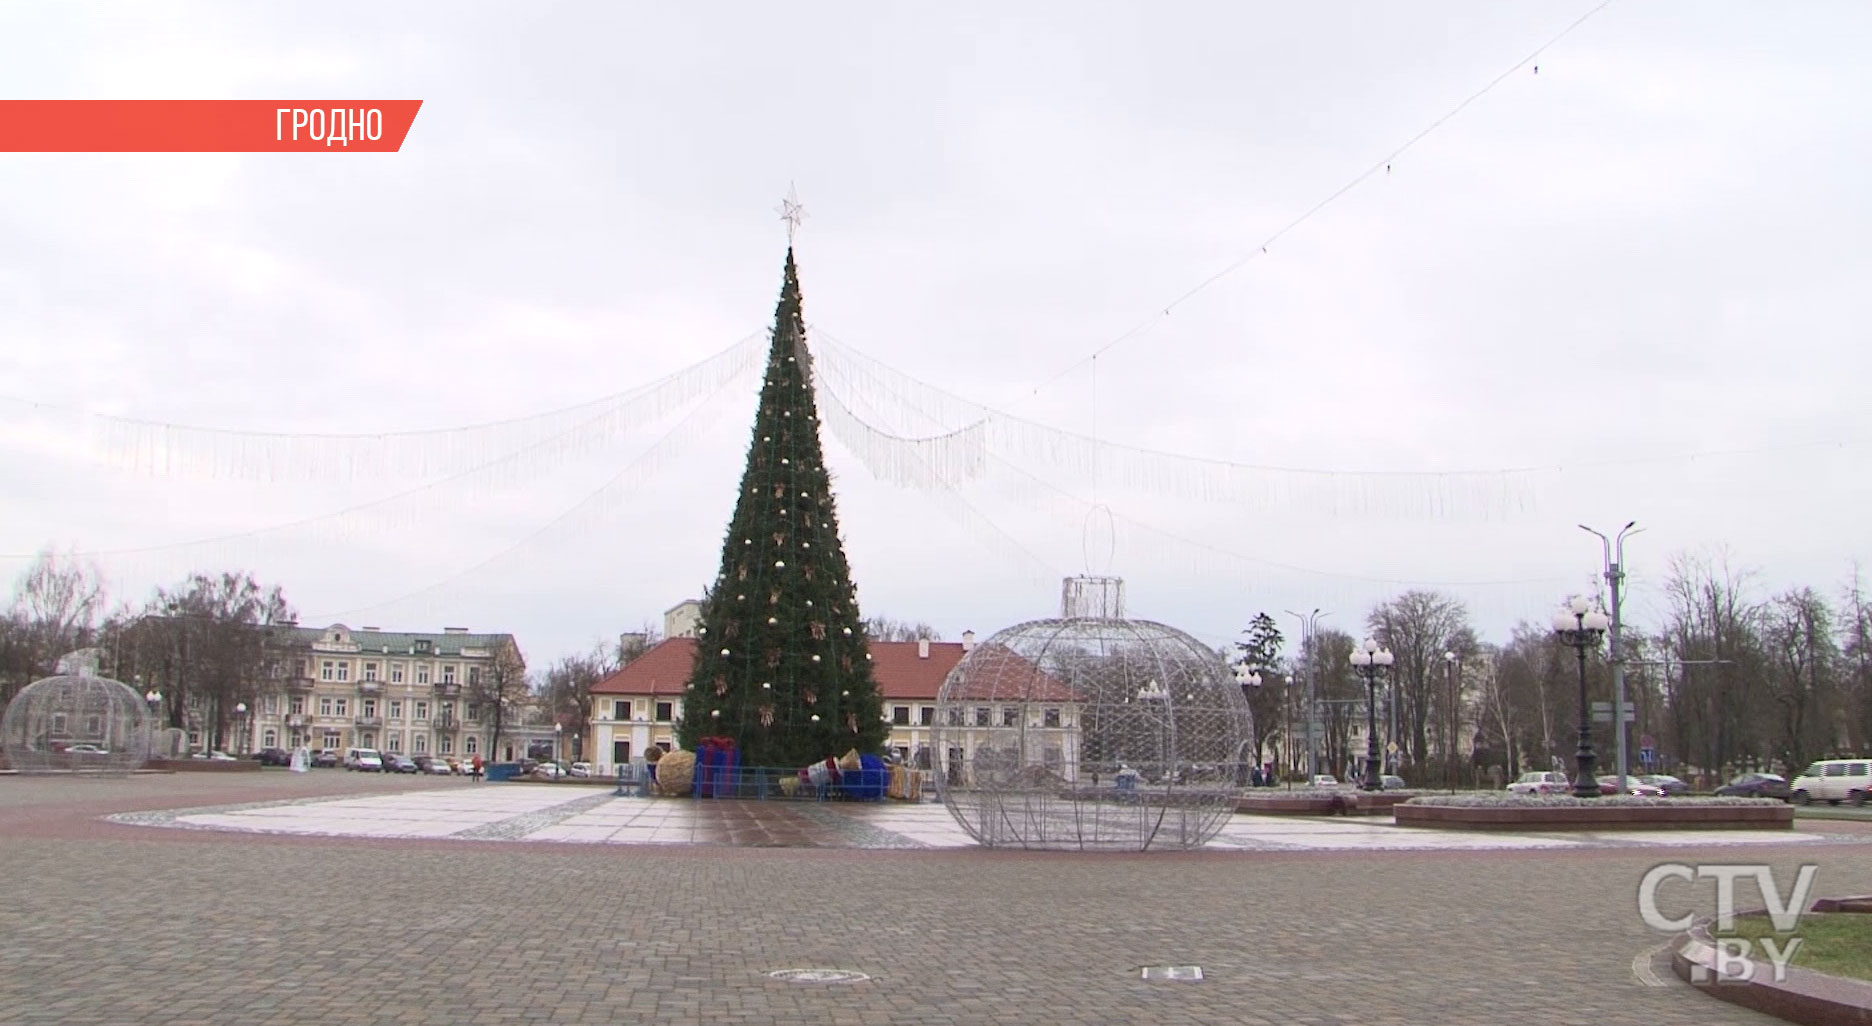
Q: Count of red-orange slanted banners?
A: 1